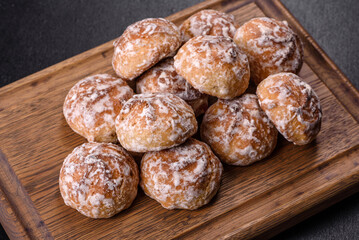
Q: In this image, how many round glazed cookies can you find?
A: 11